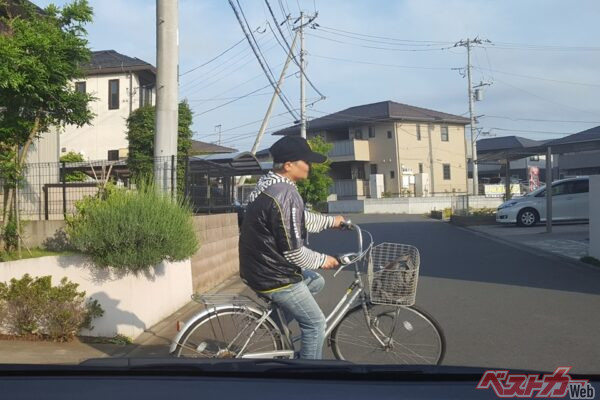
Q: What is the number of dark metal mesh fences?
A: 1